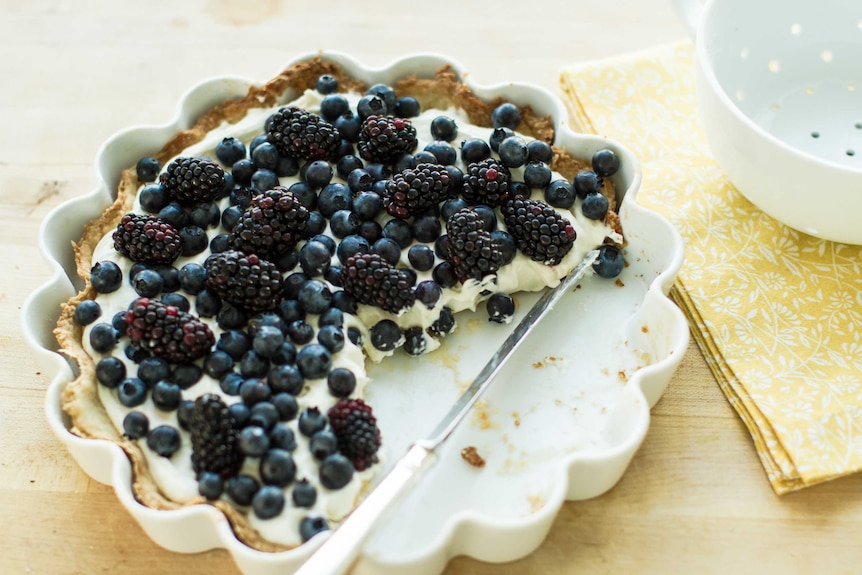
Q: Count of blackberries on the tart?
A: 14